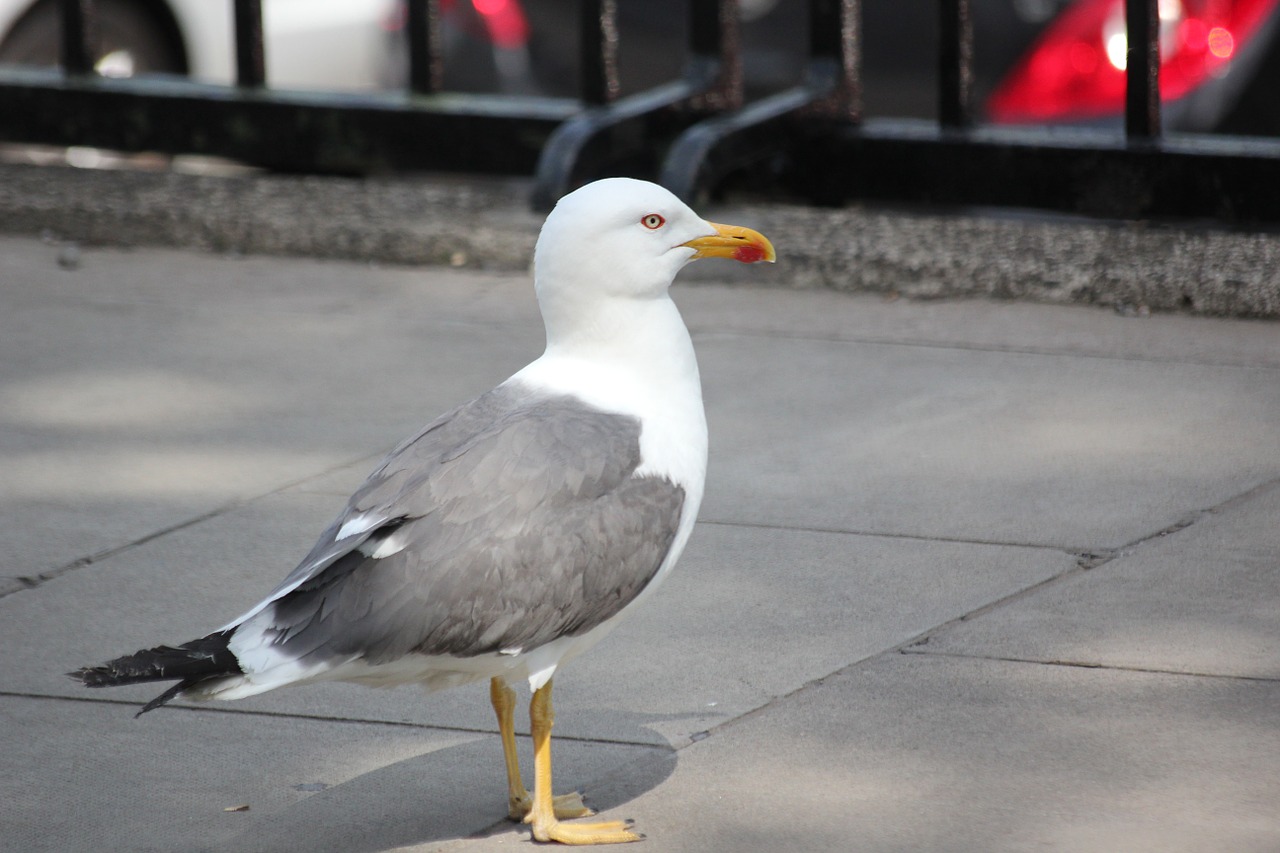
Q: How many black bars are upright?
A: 8